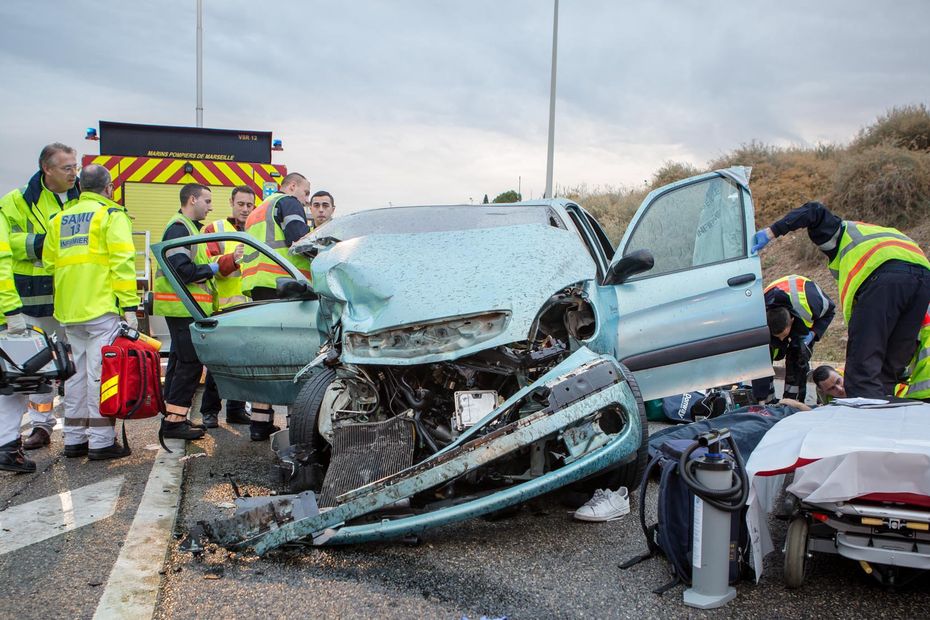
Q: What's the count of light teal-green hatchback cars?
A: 1